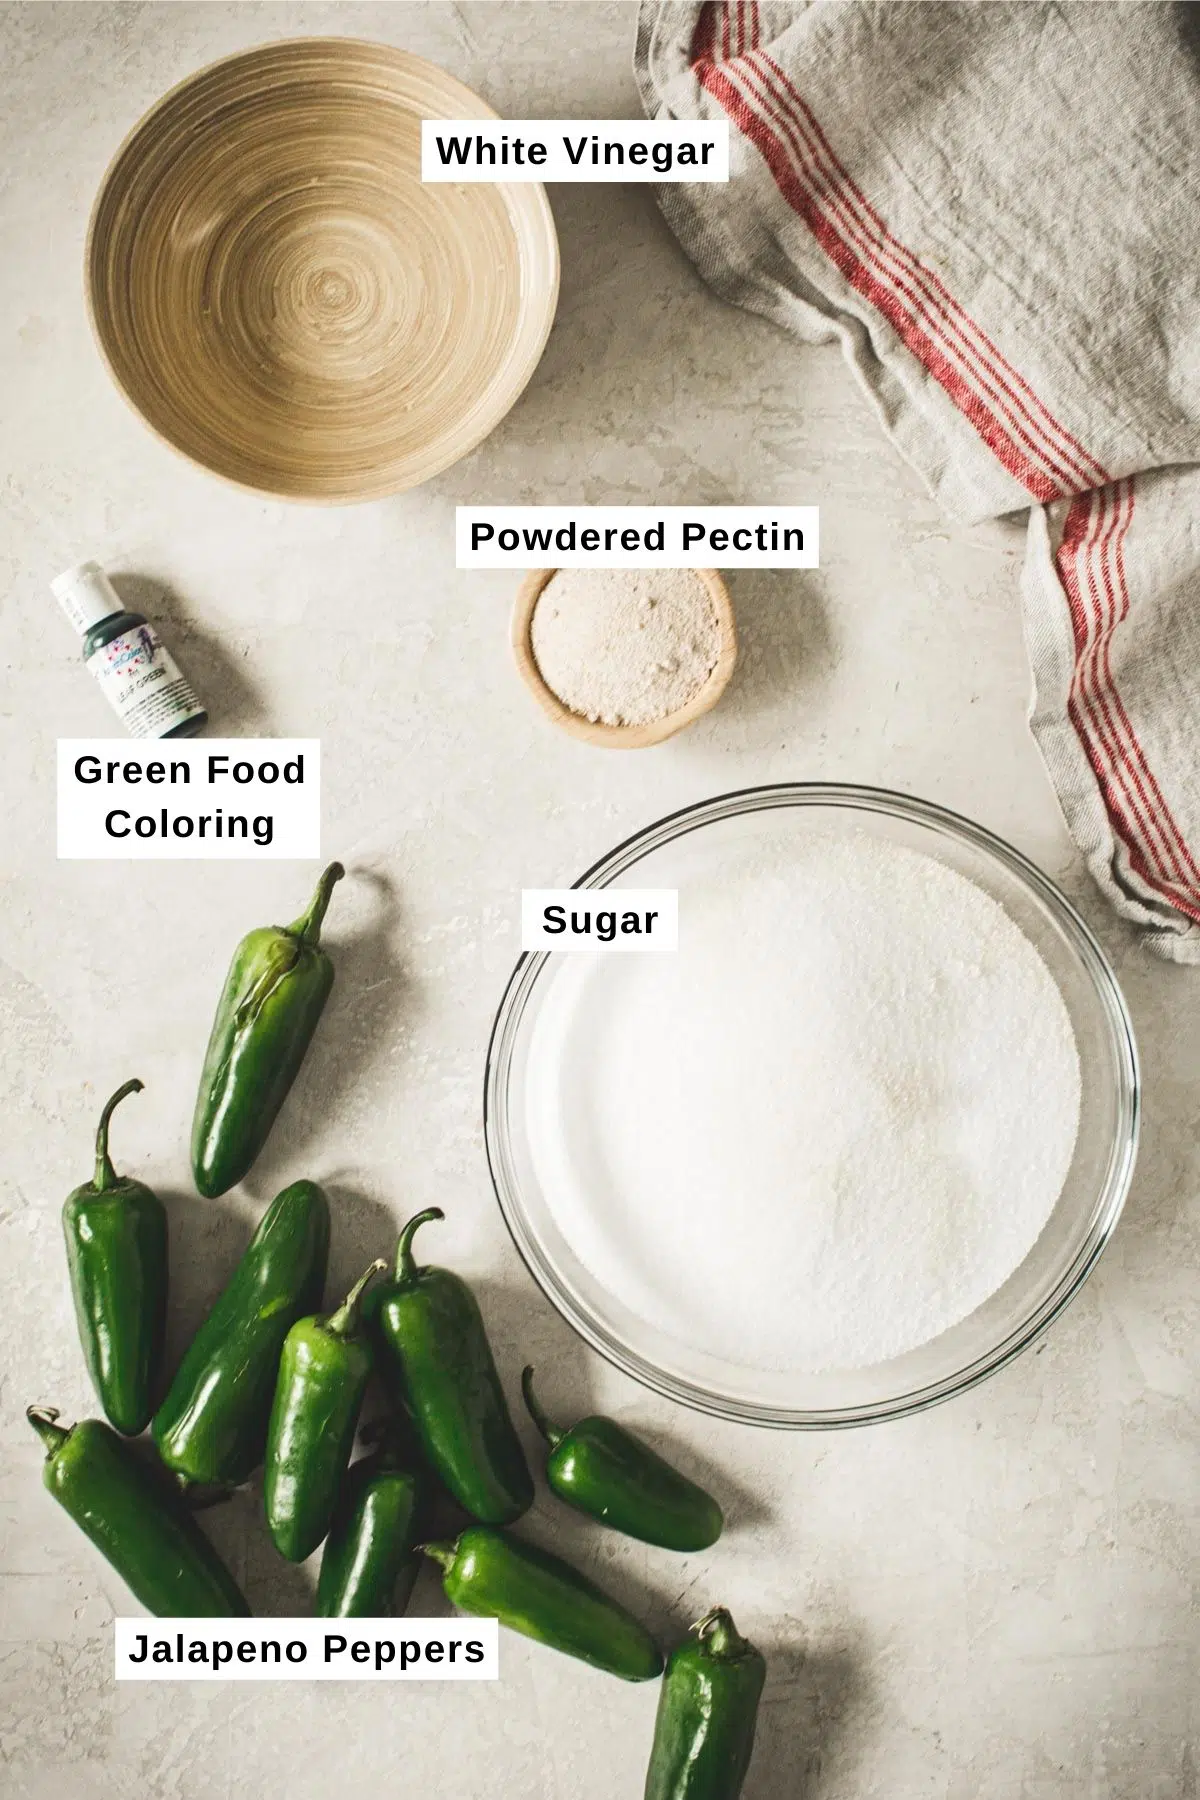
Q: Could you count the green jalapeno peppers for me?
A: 10